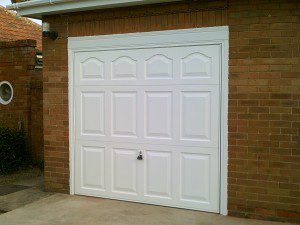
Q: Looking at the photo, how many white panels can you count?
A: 12